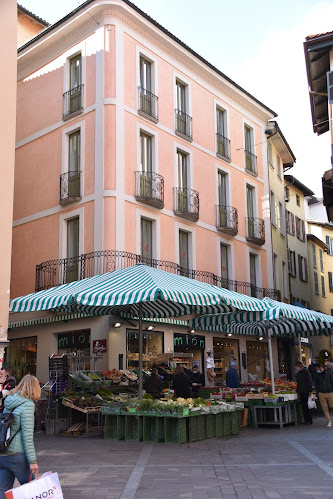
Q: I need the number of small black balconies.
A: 10